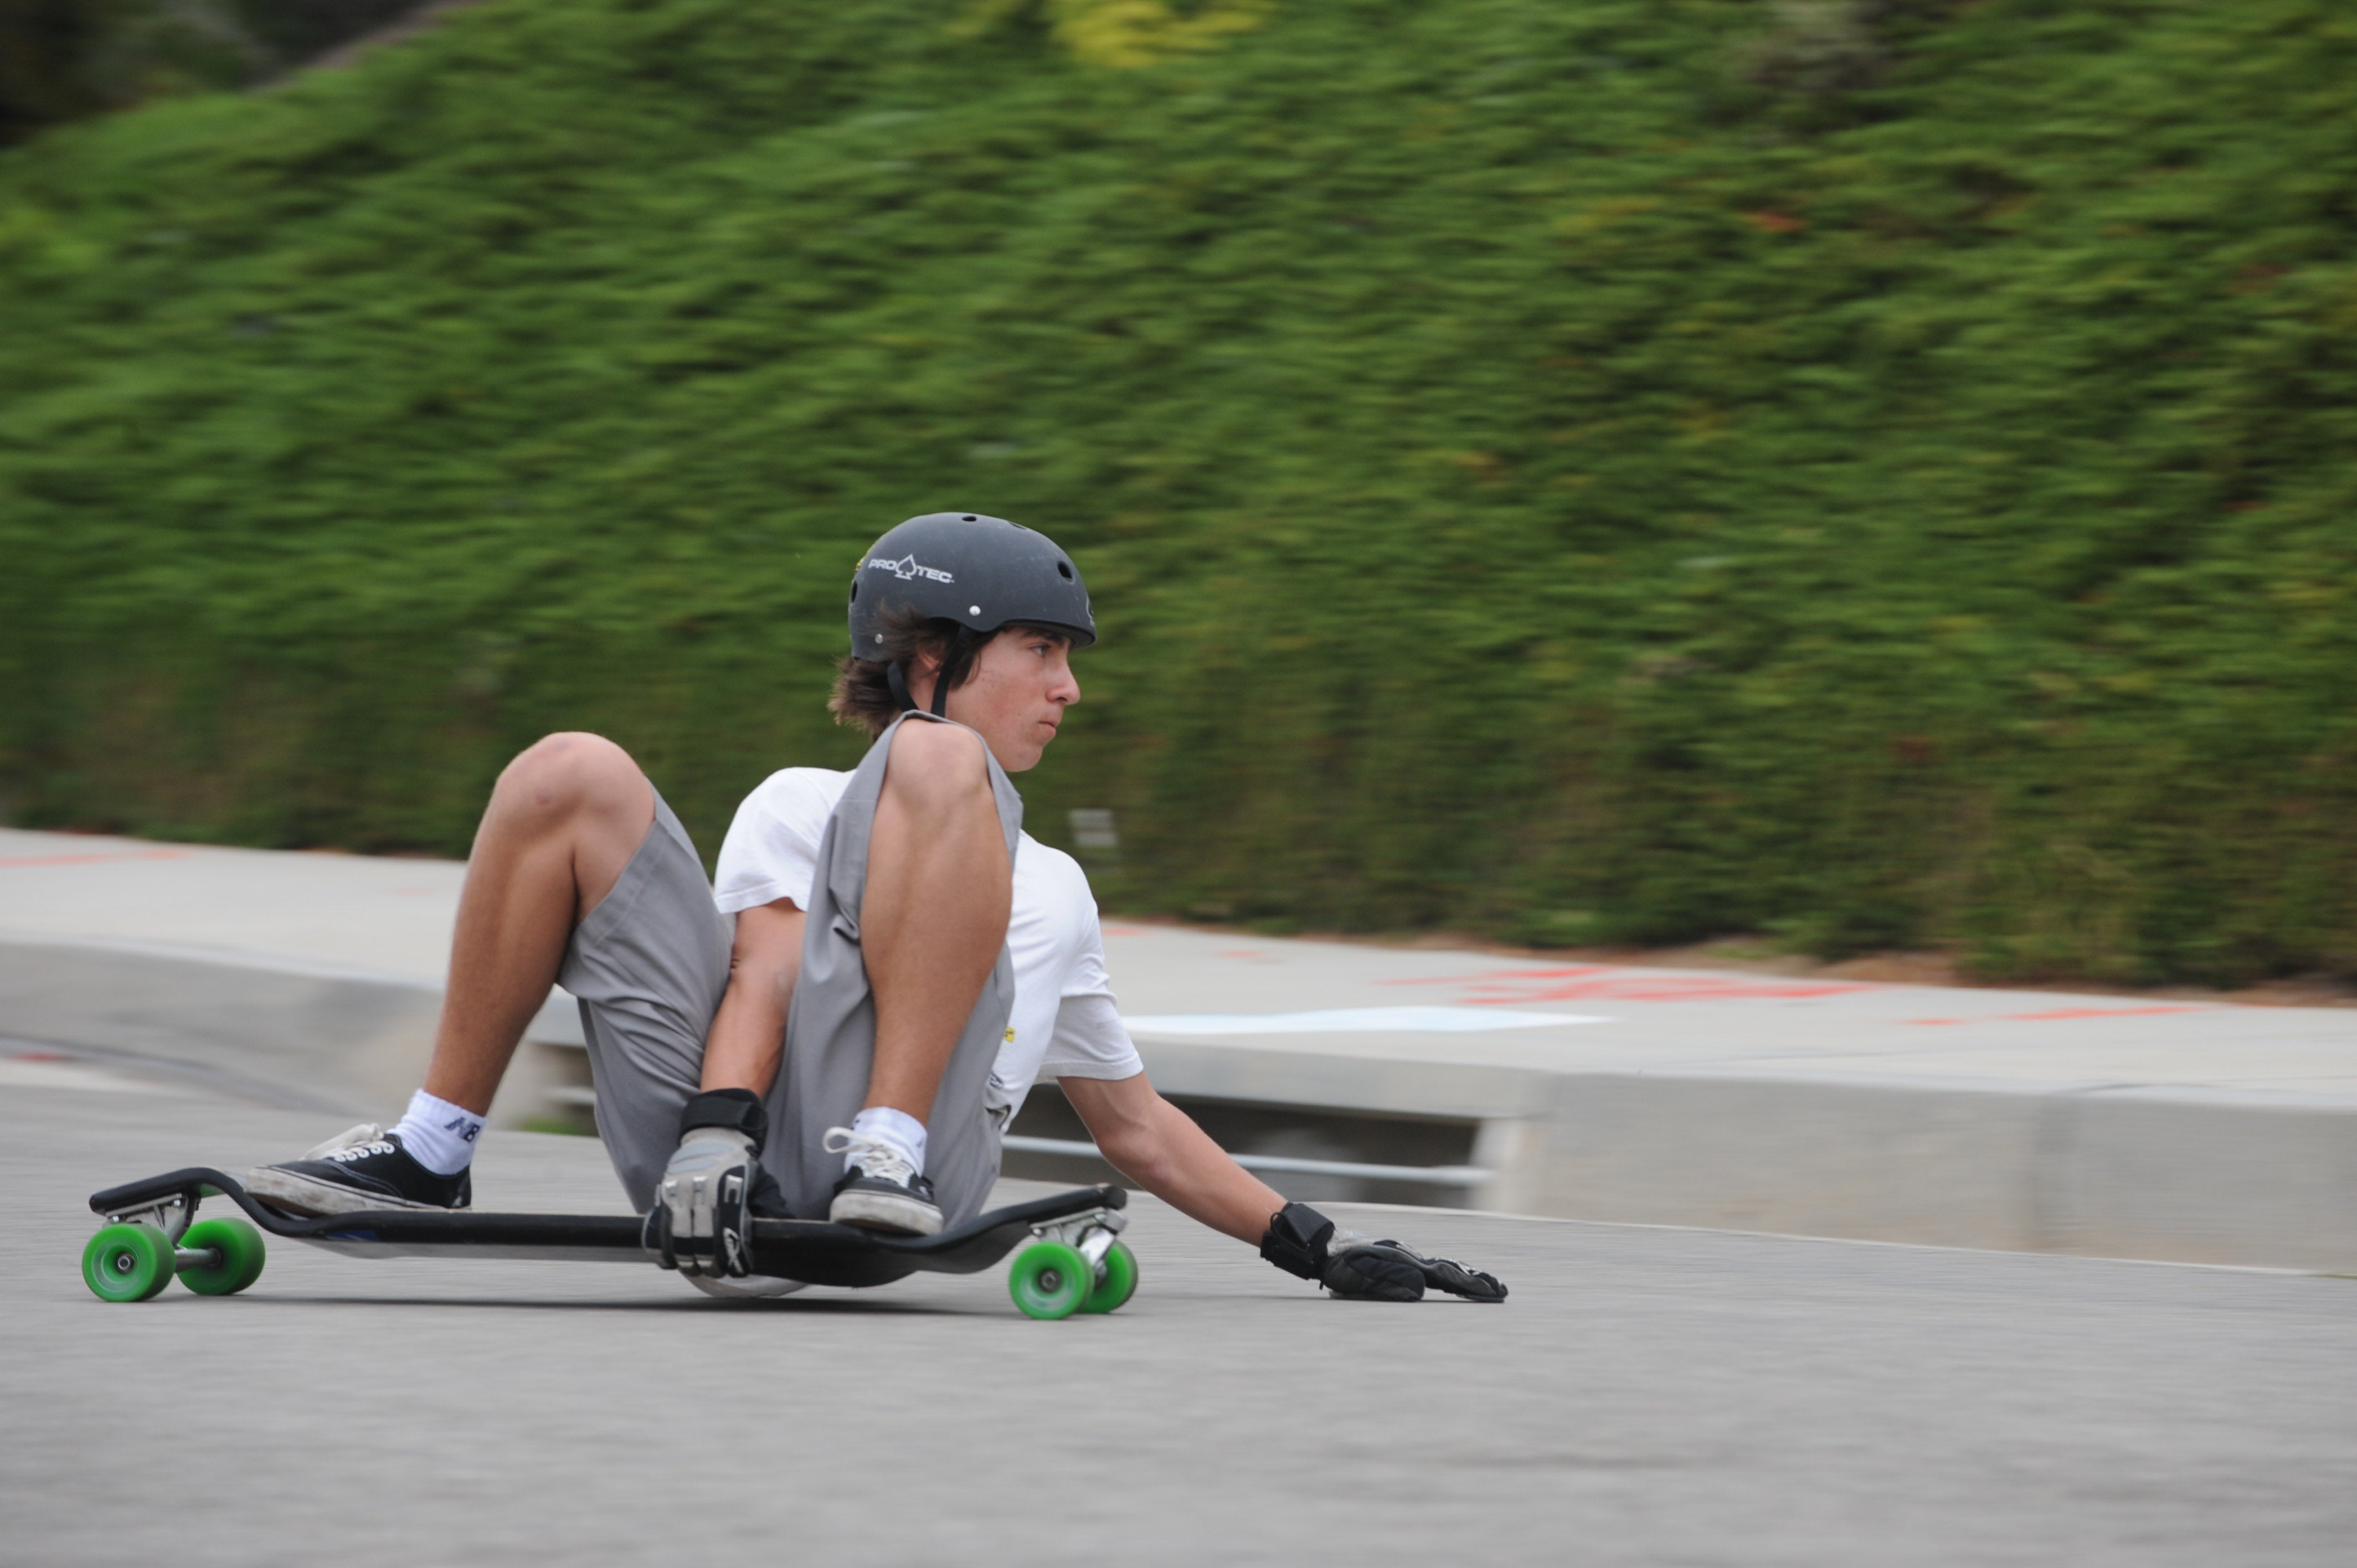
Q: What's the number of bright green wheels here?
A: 4